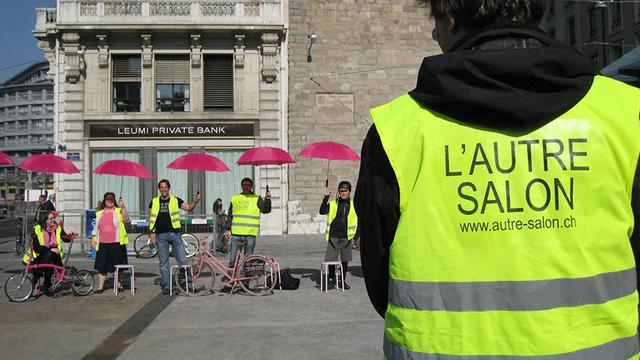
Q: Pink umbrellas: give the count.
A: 6